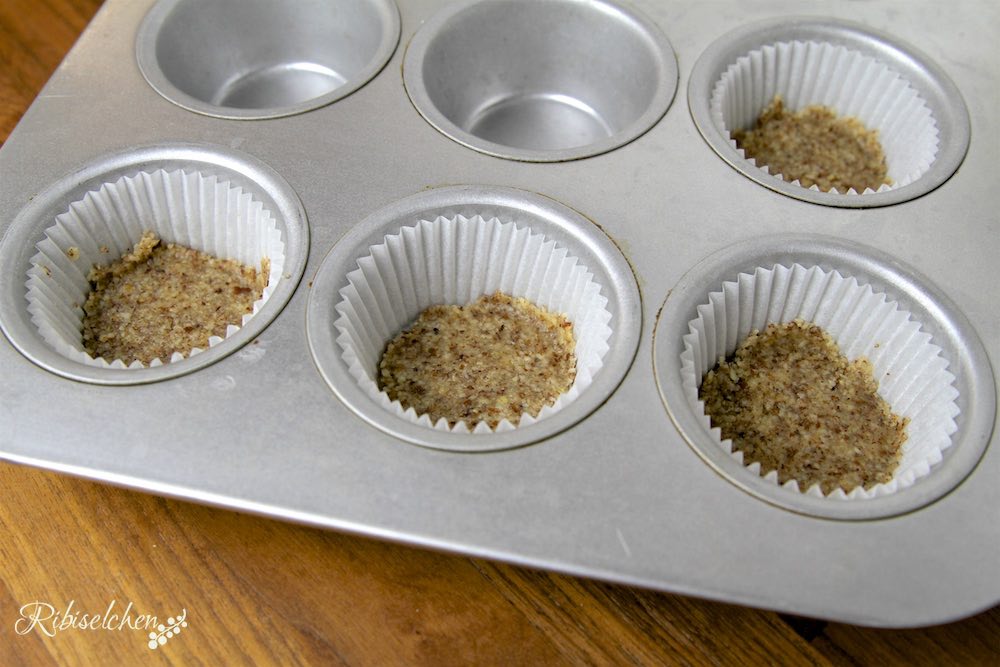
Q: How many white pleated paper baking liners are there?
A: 4